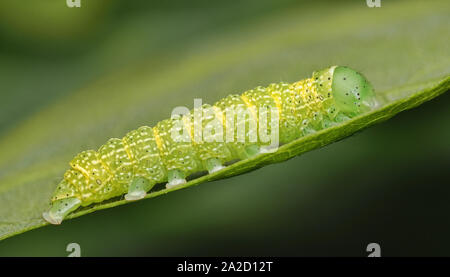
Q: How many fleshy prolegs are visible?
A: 5